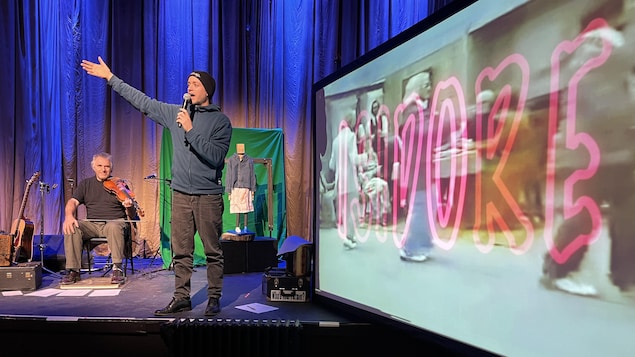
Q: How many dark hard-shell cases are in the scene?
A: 2